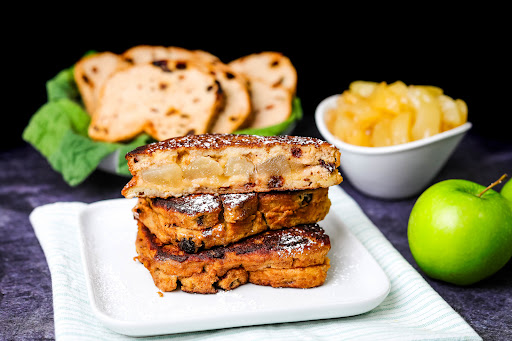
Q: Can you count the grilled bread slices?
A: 3